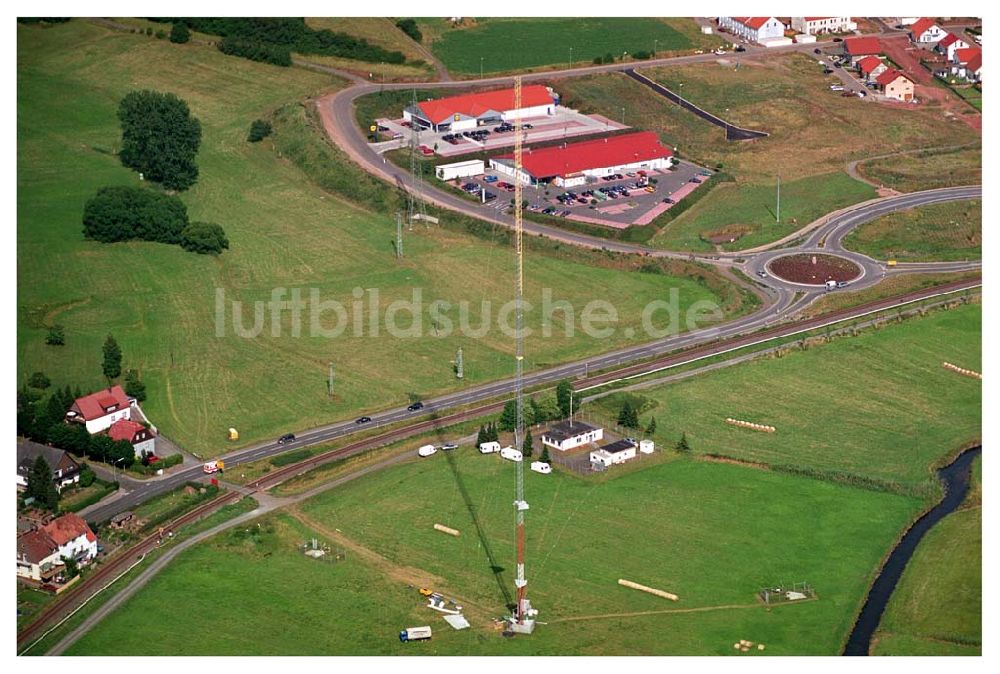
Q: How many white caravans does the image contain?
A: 4